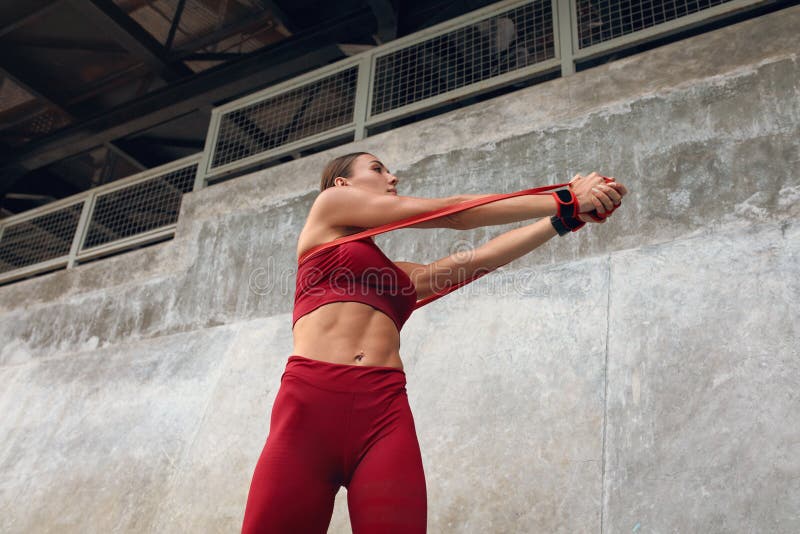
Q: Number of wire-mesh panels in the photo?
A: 5